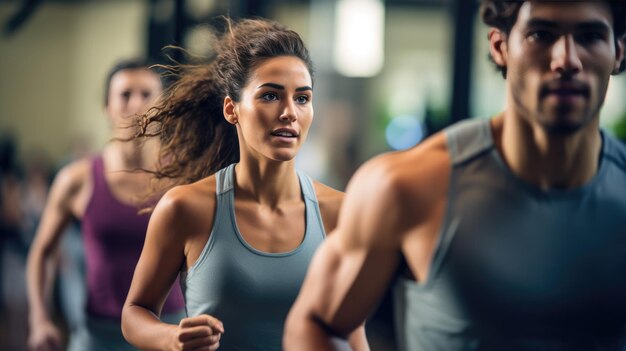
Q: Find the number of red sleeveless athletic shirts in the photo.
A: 0